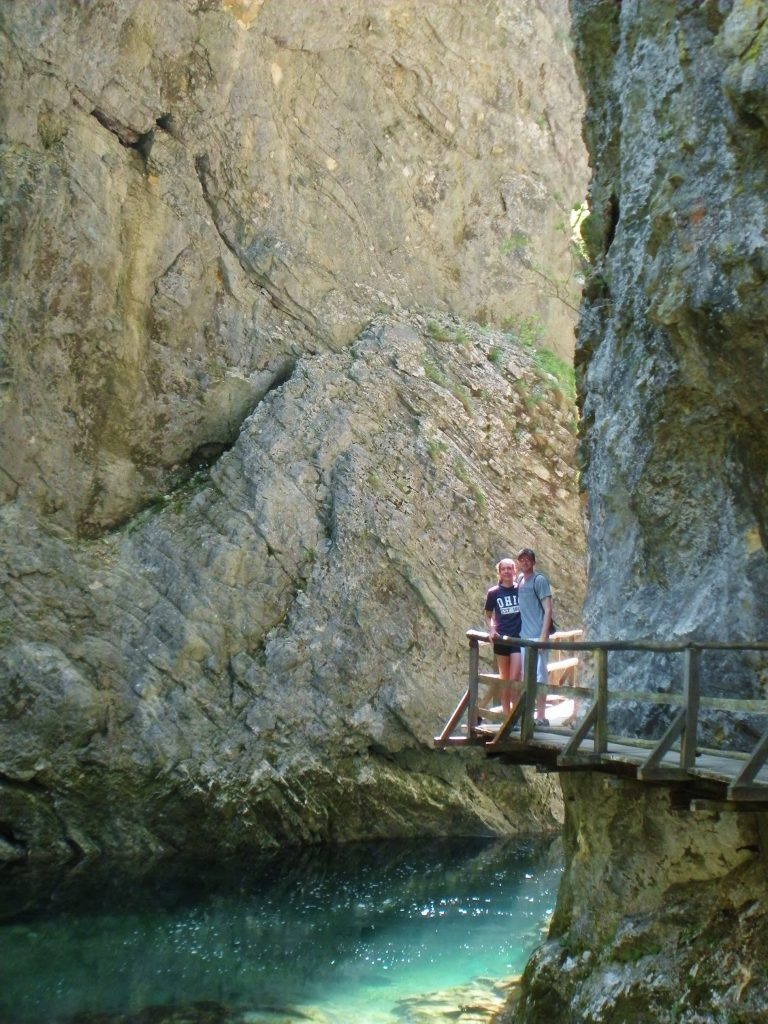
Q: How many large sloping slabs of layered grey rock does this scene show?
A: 1